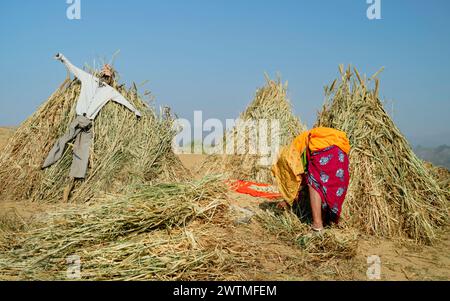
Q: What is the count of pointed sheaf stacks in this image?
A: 3